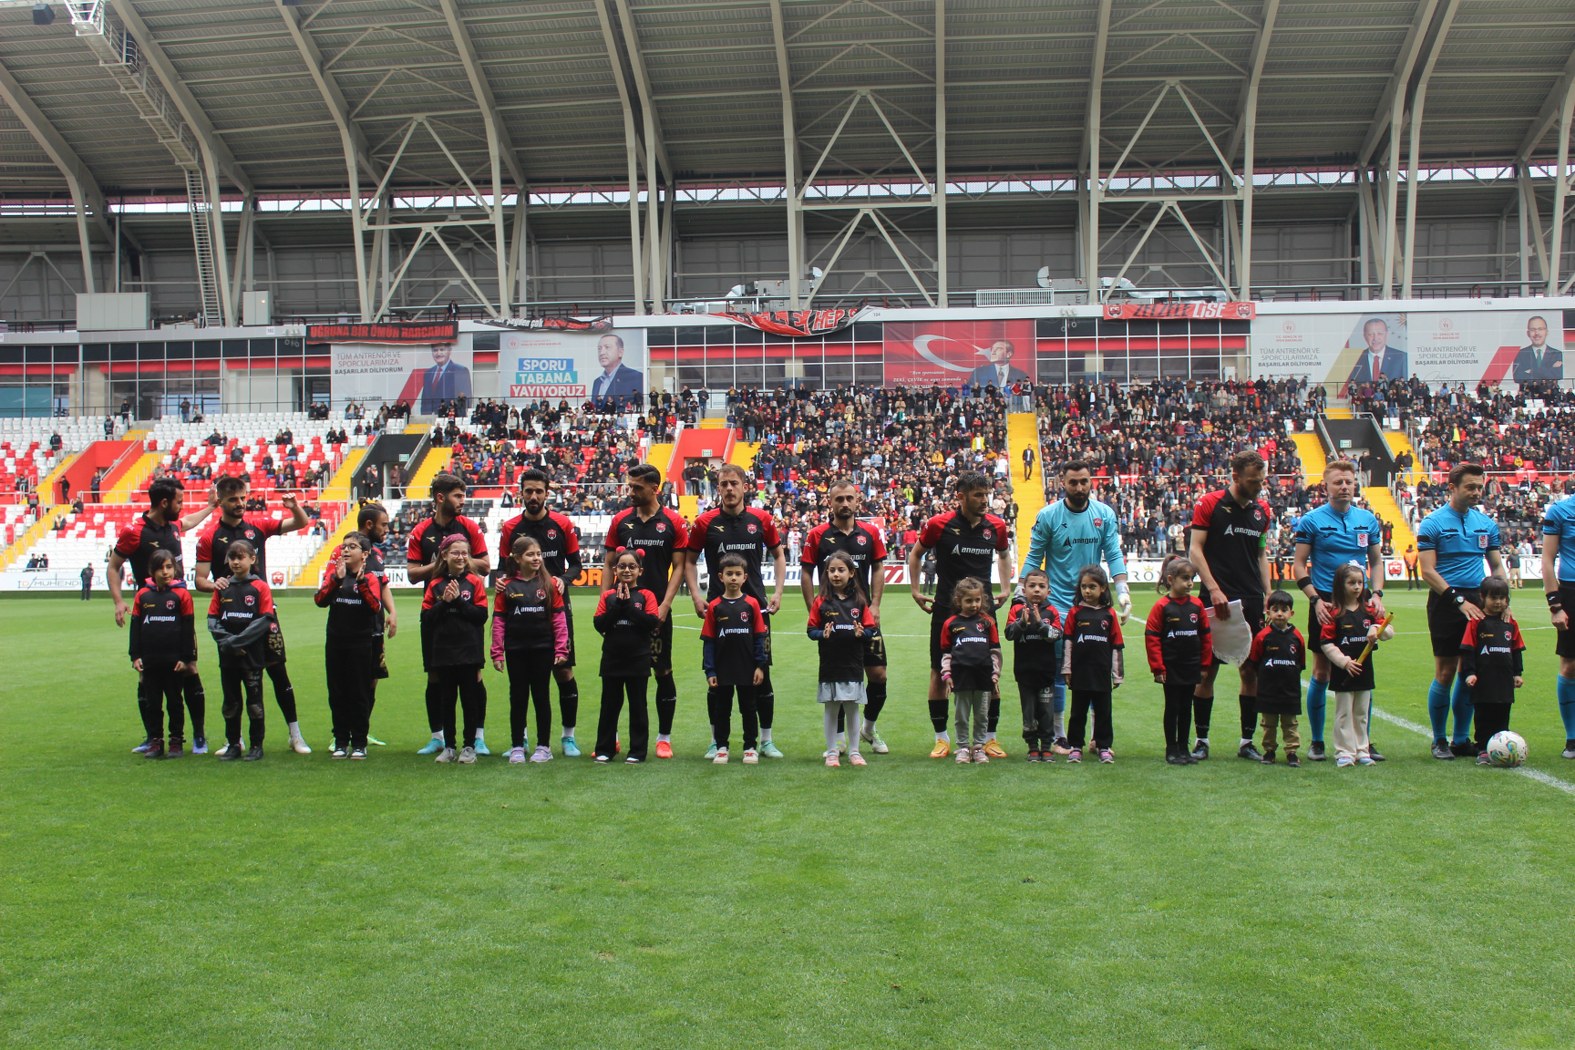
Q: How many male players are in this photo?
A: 11